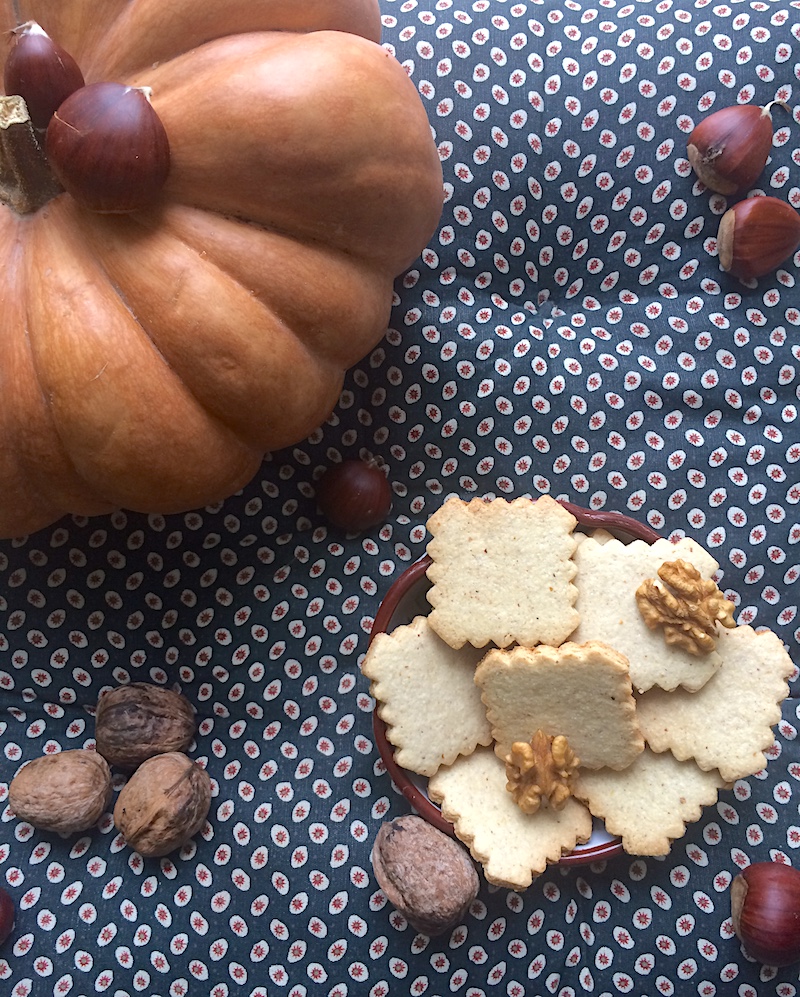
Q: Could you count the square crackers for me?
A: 7